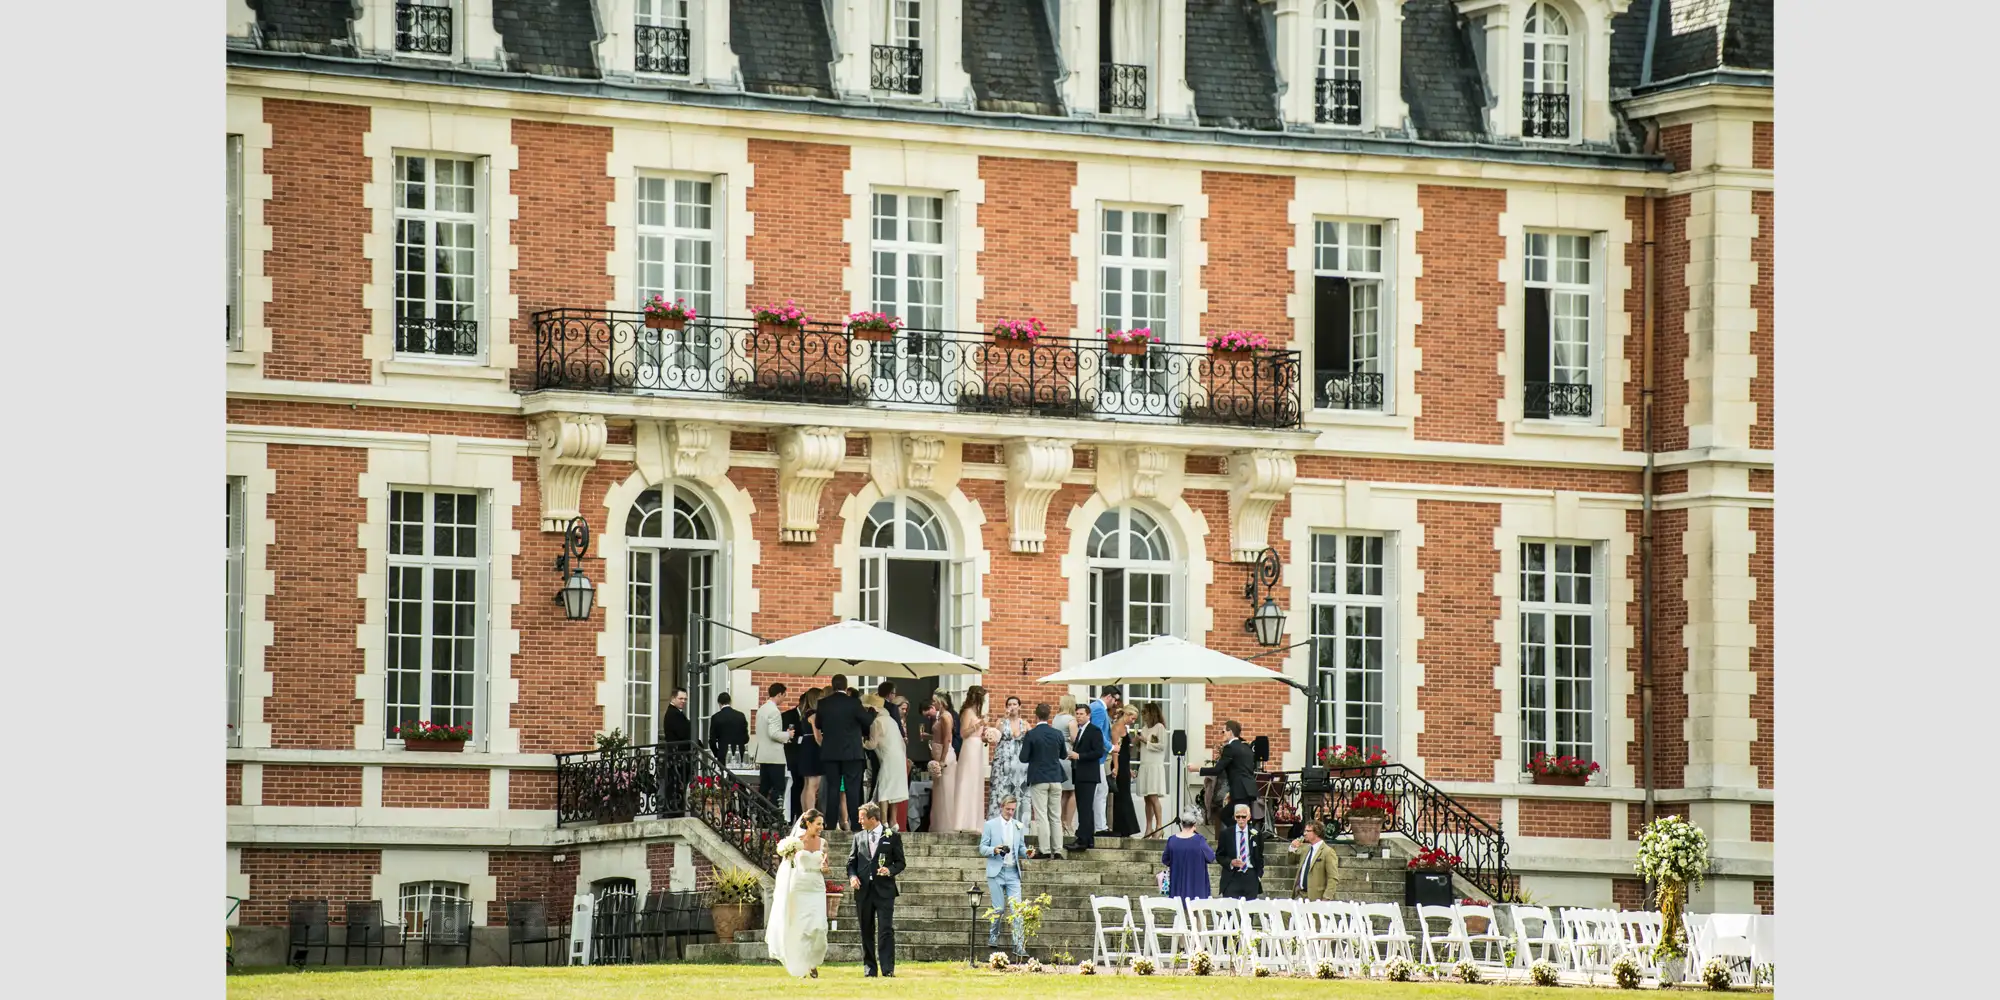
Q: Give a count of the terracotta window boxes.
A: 9